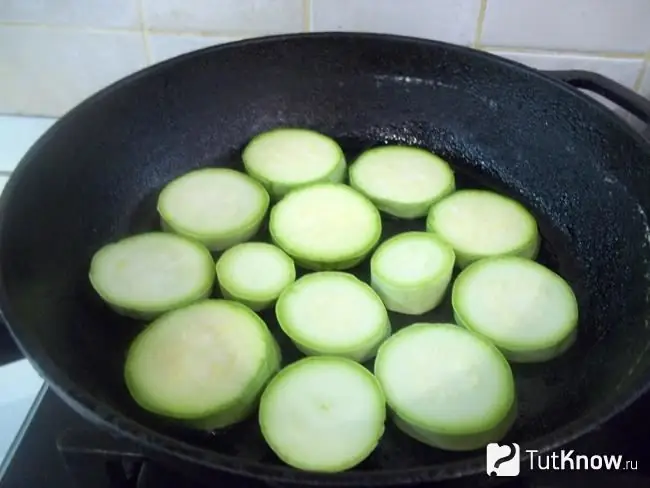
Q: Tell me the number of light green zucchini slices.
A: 13